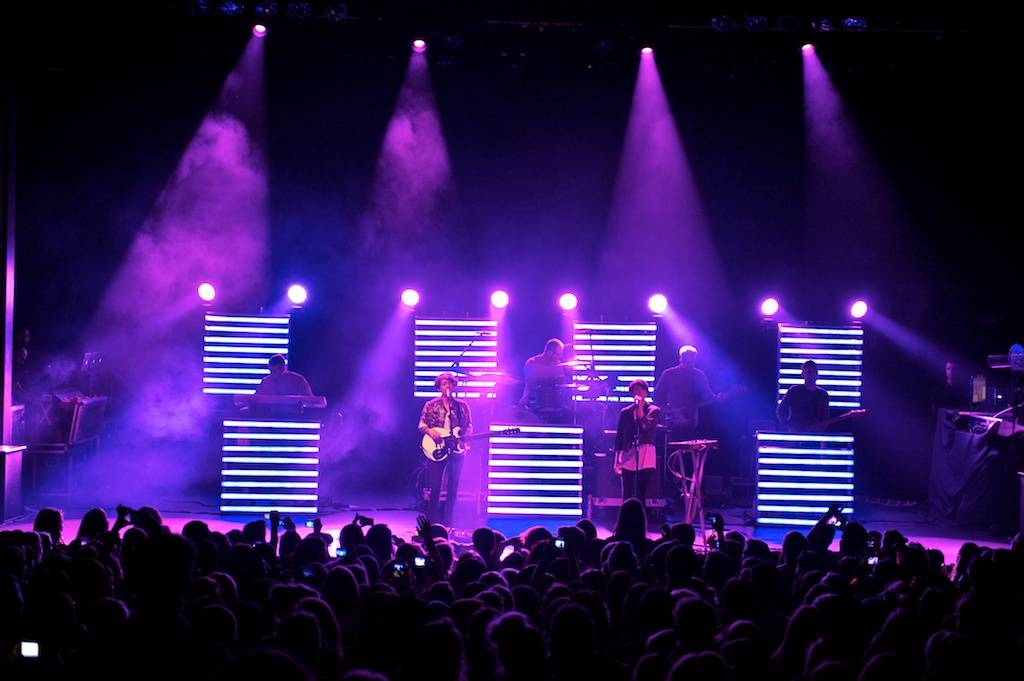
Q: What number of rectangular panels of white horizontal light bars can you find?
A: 7